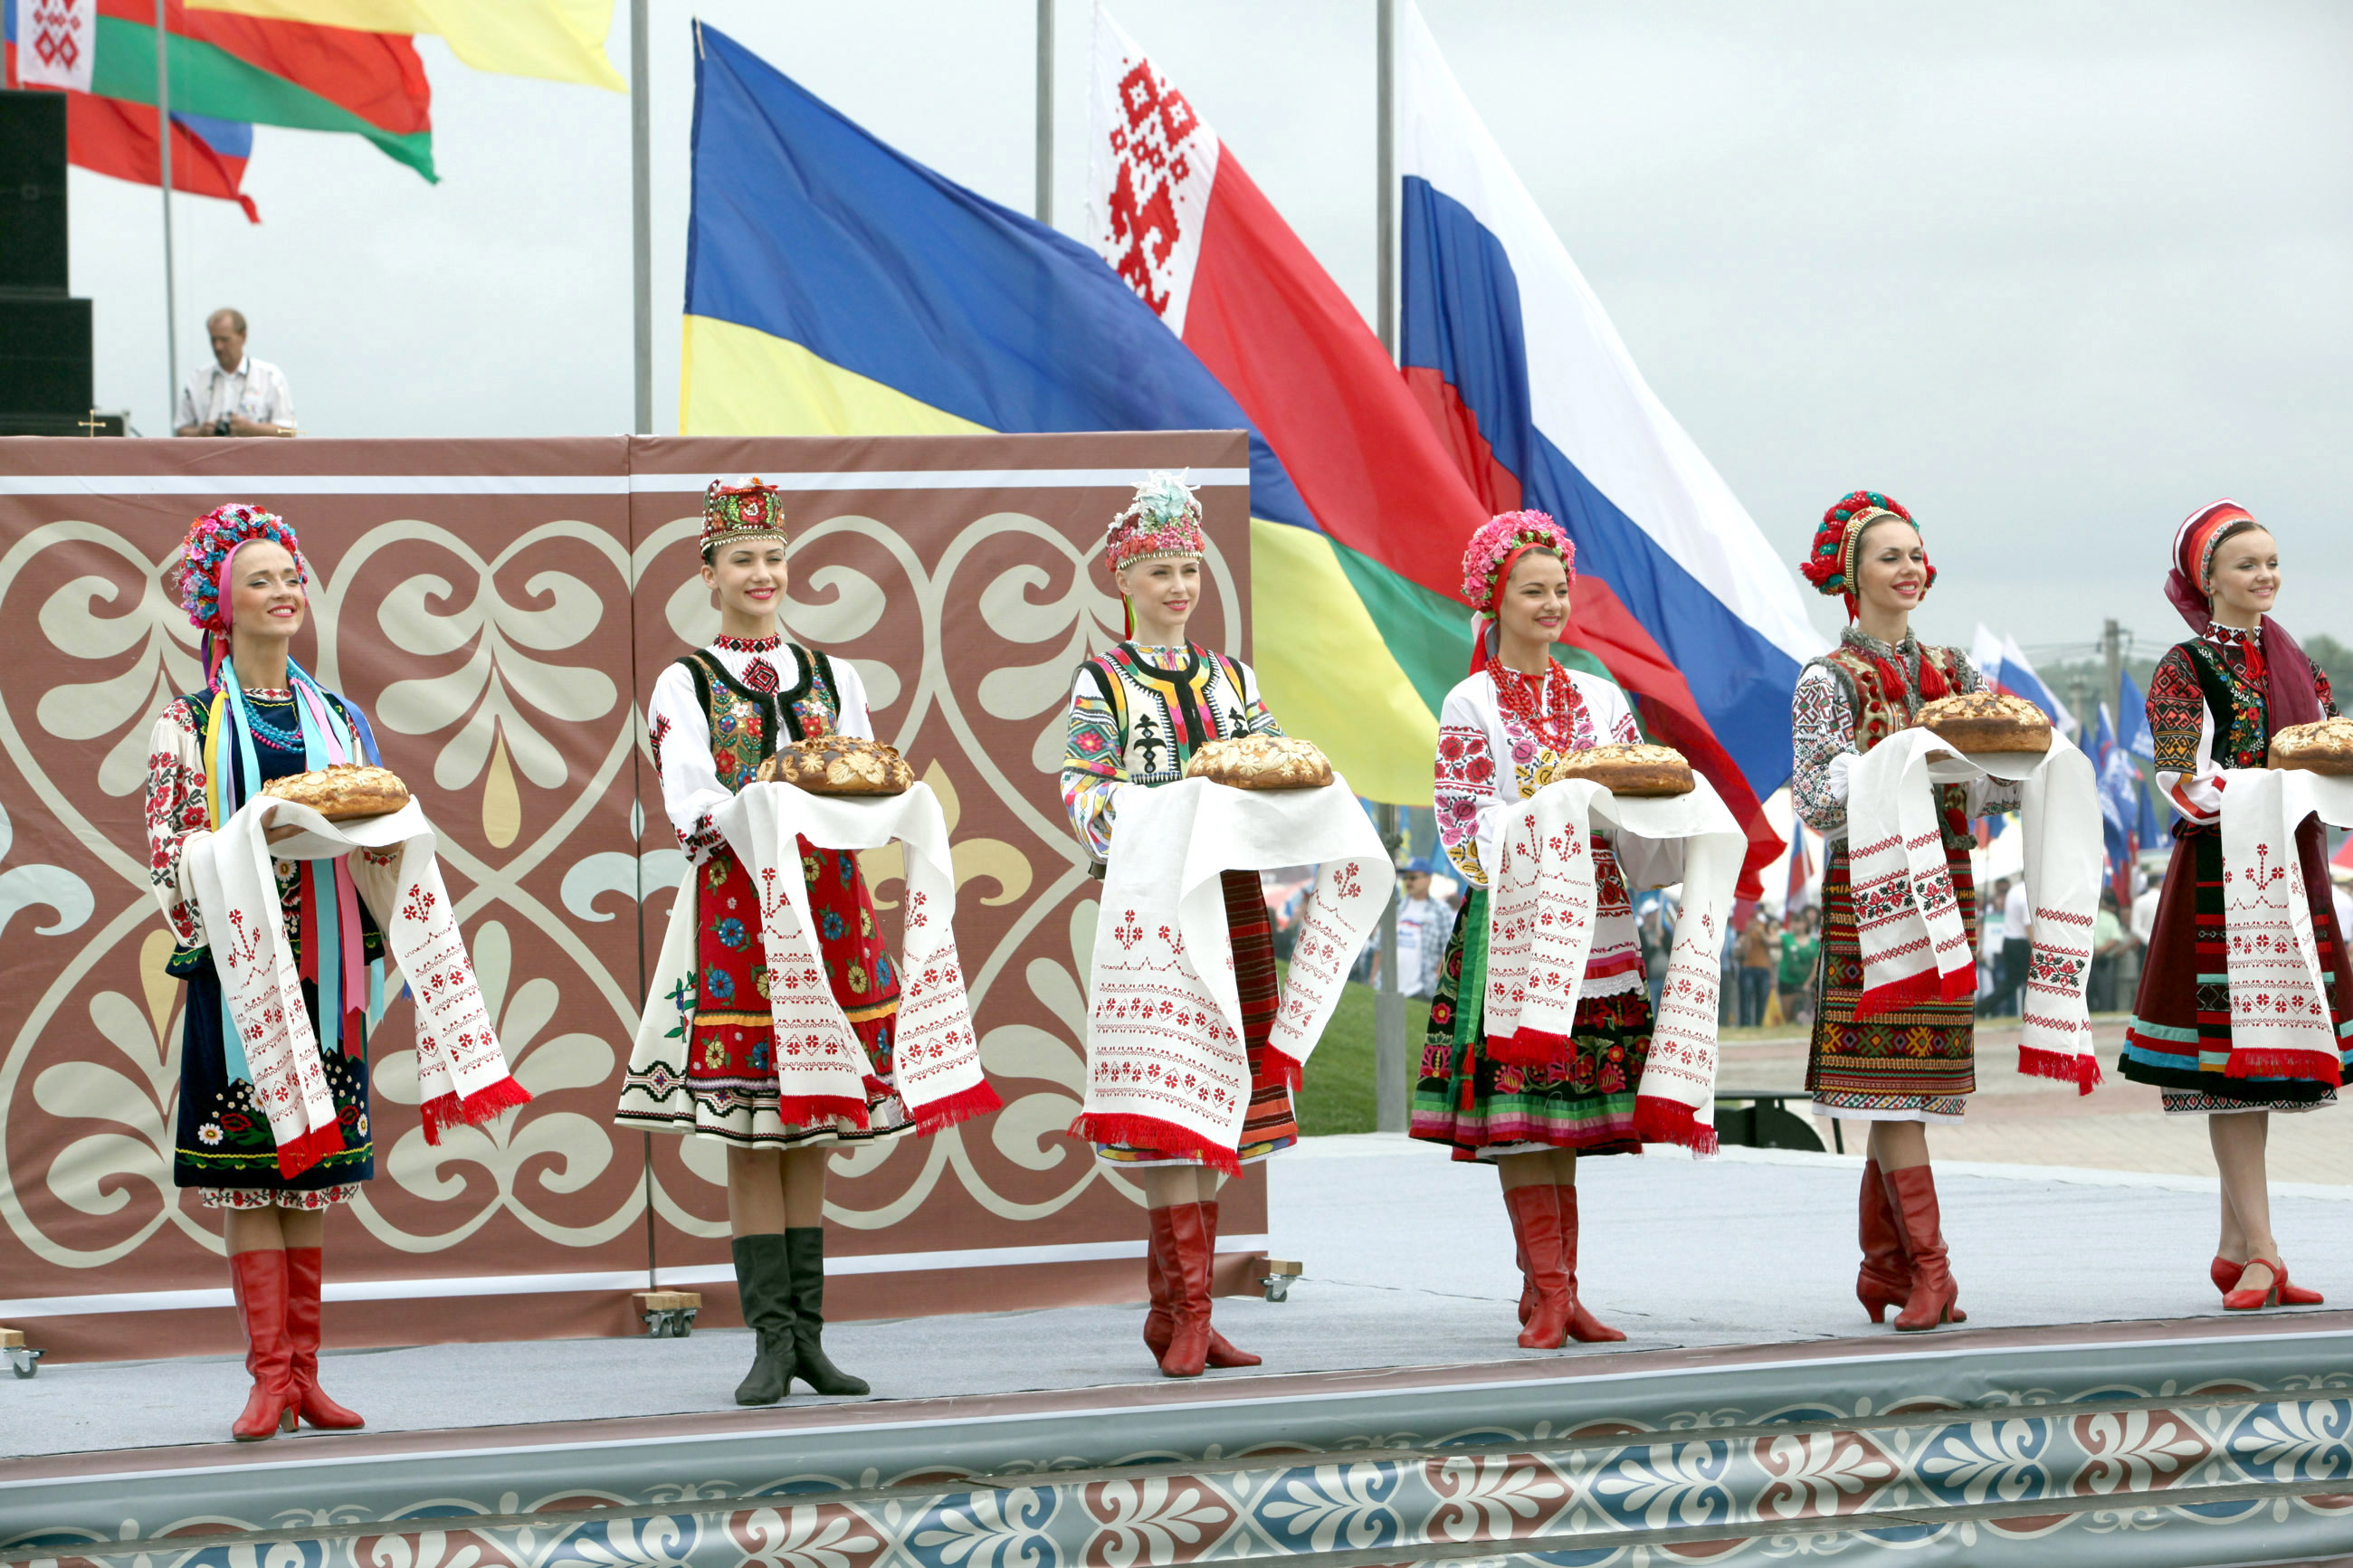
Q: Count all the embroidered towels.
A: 6